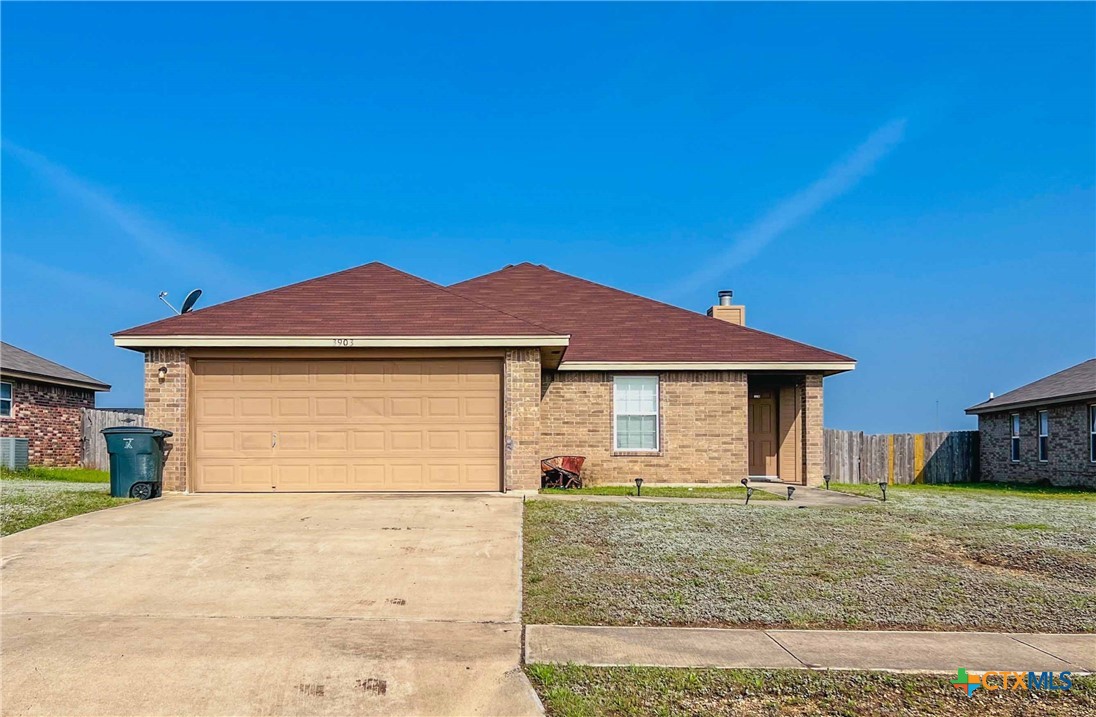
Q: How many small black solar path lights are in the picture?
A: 6